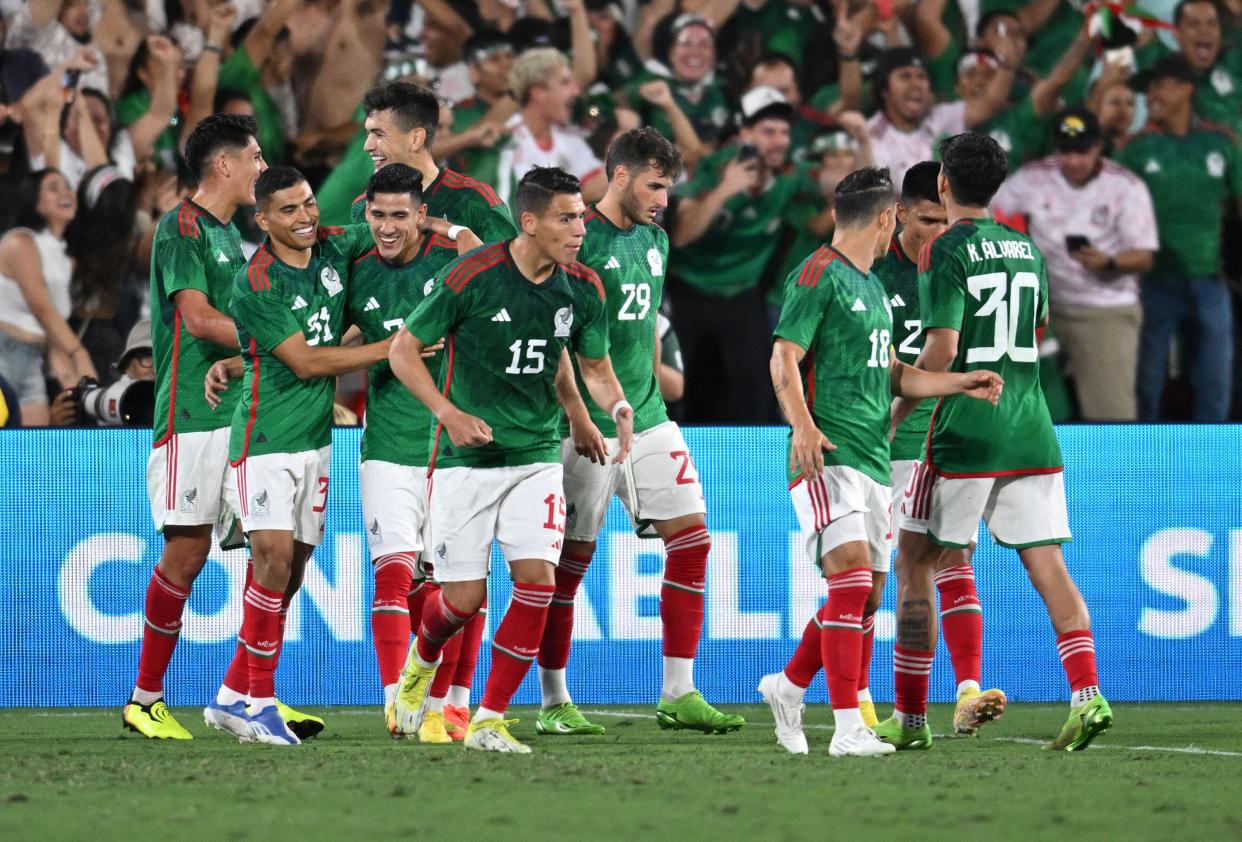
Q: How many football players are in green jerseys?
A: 9